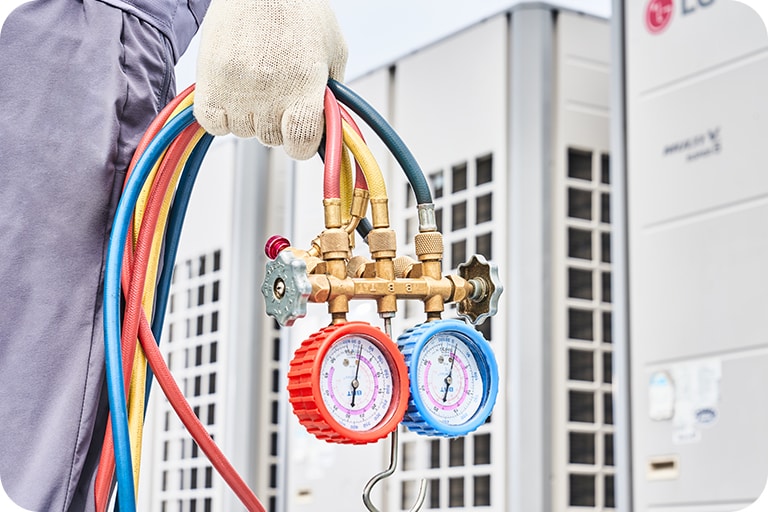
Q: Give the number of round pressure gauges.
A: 2